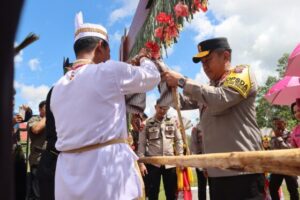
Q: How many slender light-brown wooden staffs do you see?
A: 1